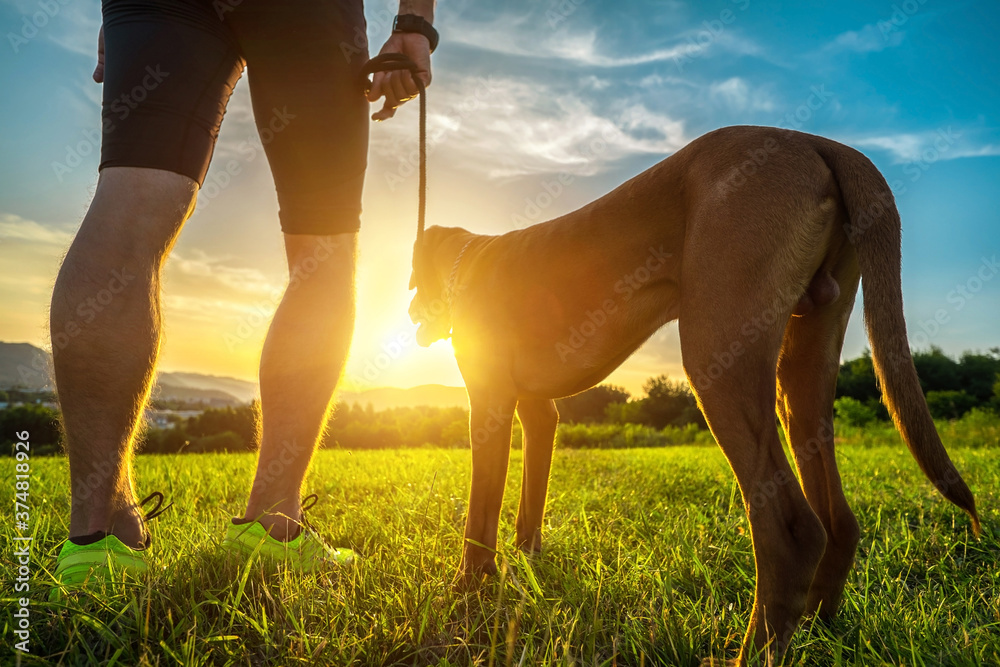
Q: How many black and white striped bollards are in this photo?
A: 0